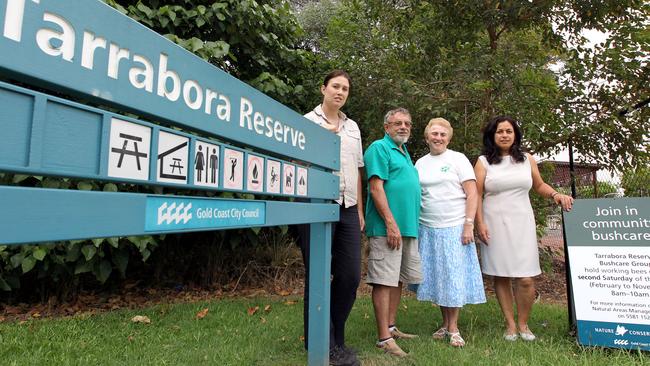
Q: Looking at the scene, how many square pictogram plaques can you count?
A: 8